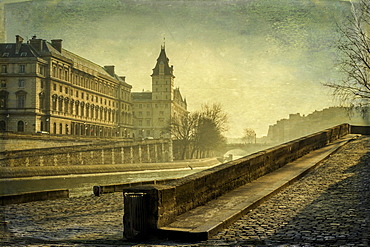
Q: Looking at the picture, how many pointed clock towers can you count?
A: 1